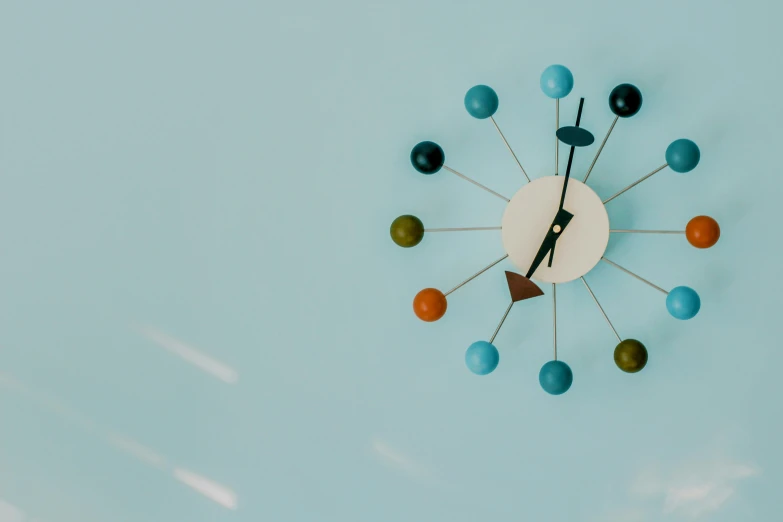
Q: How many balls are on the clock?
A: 12